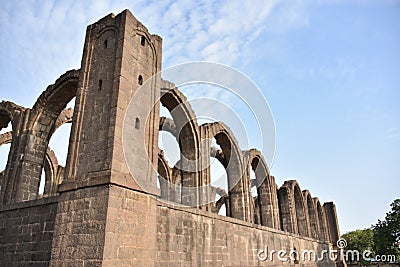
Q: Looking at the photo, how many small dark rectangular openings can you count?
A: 5